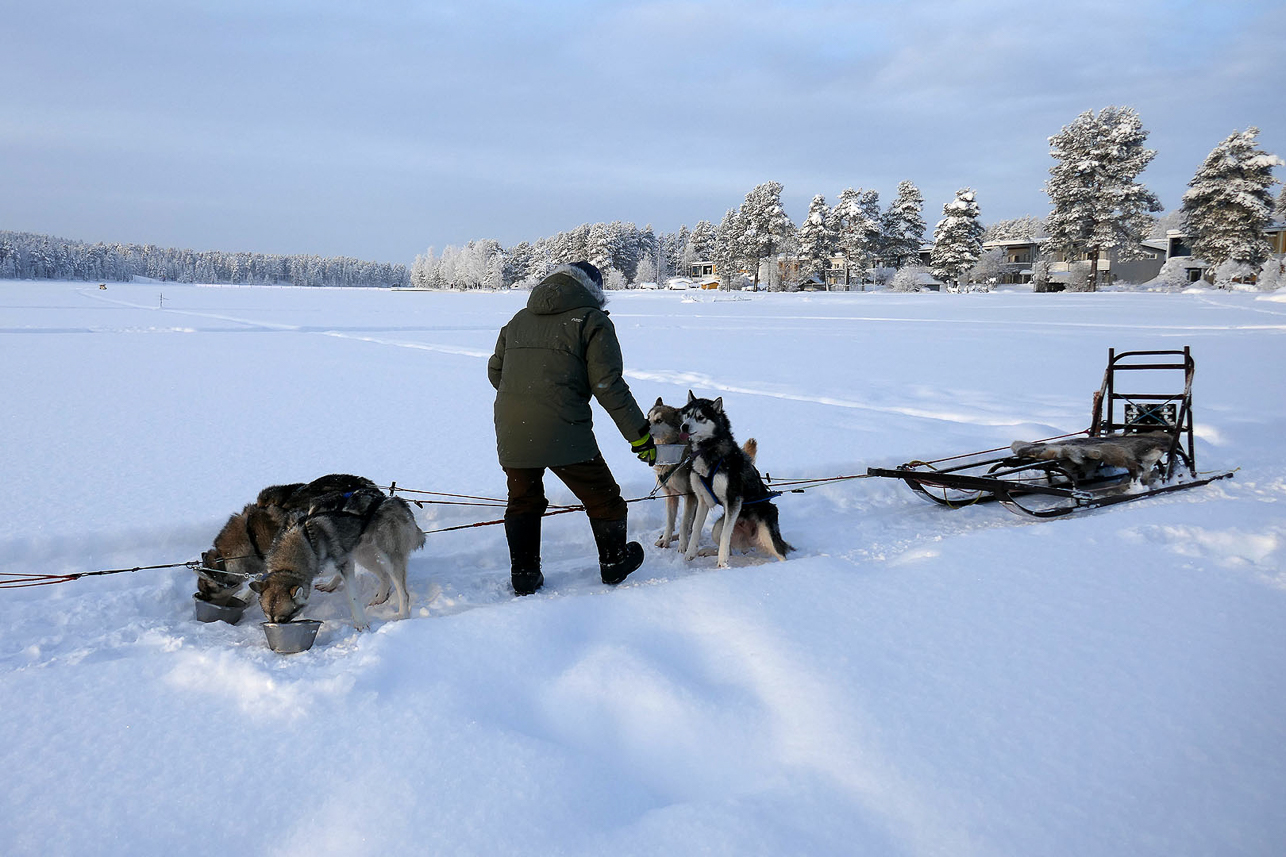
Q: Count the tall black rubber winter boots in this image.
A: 2